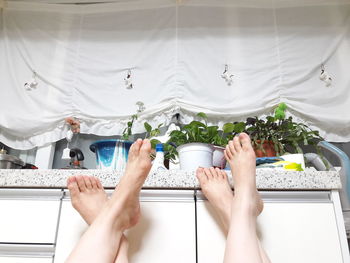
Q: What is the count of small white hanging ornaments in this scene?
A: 4